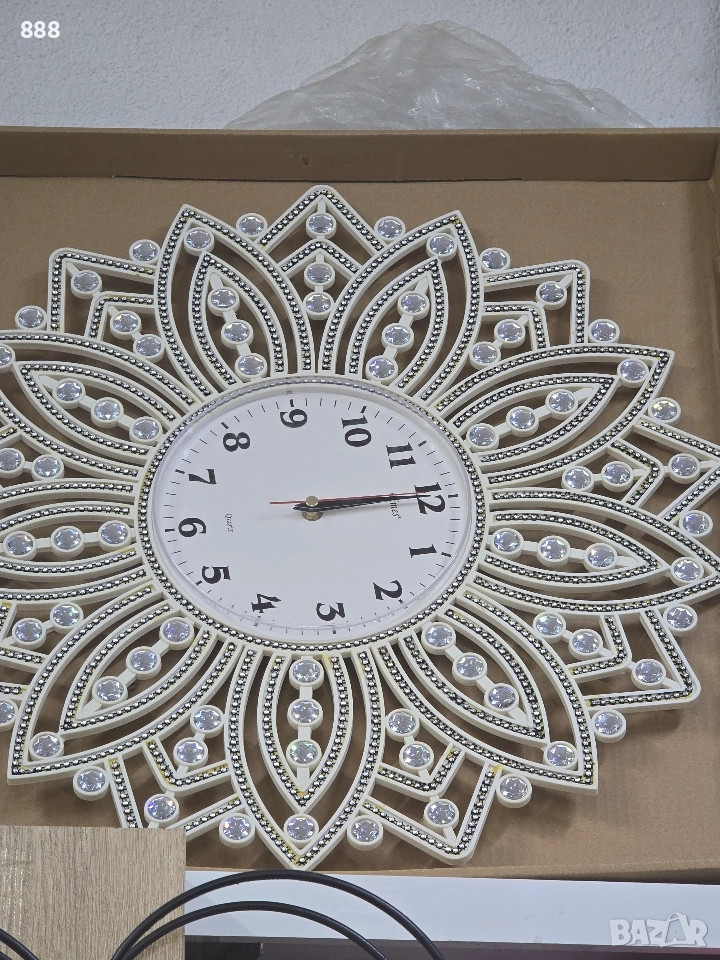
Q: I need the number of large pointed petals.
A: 9